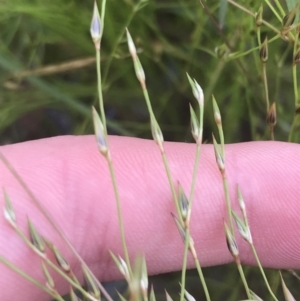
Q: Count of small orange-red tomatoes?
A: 0